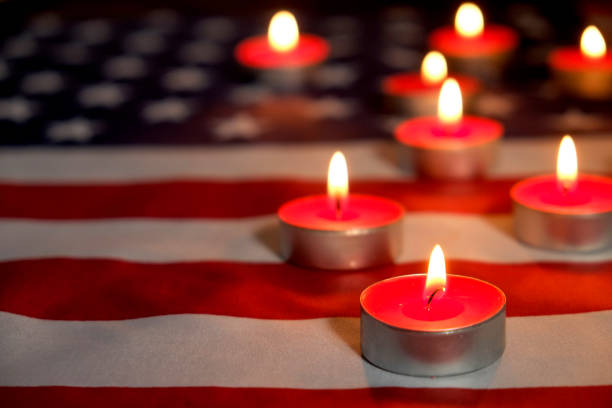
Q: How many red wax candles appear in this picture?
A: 8